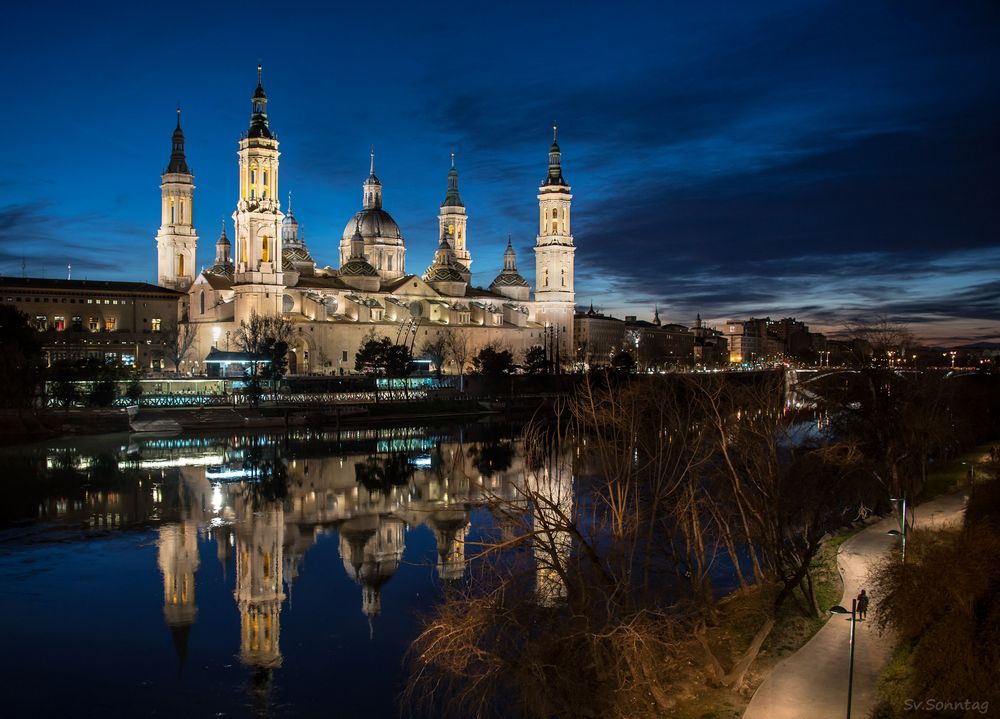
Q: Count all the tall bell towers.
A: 4